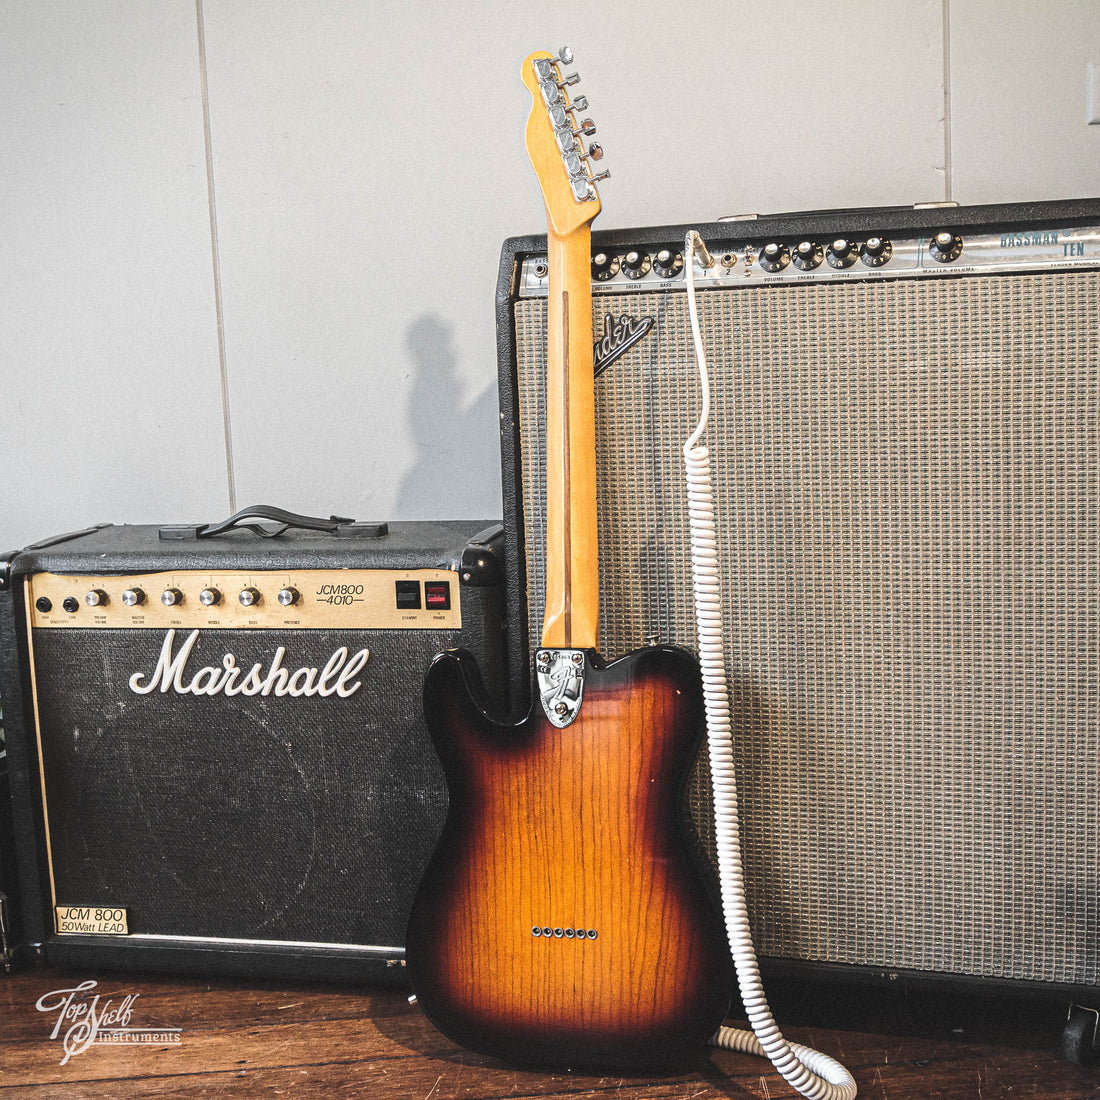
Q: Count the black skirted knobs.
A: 8